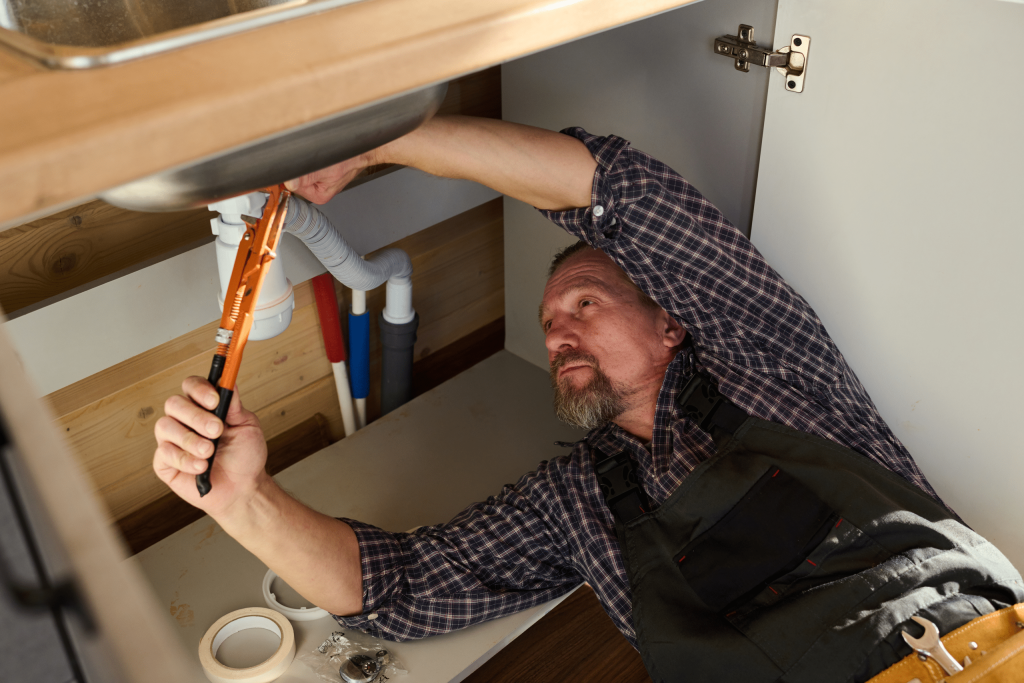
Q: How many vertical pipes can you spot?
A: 3